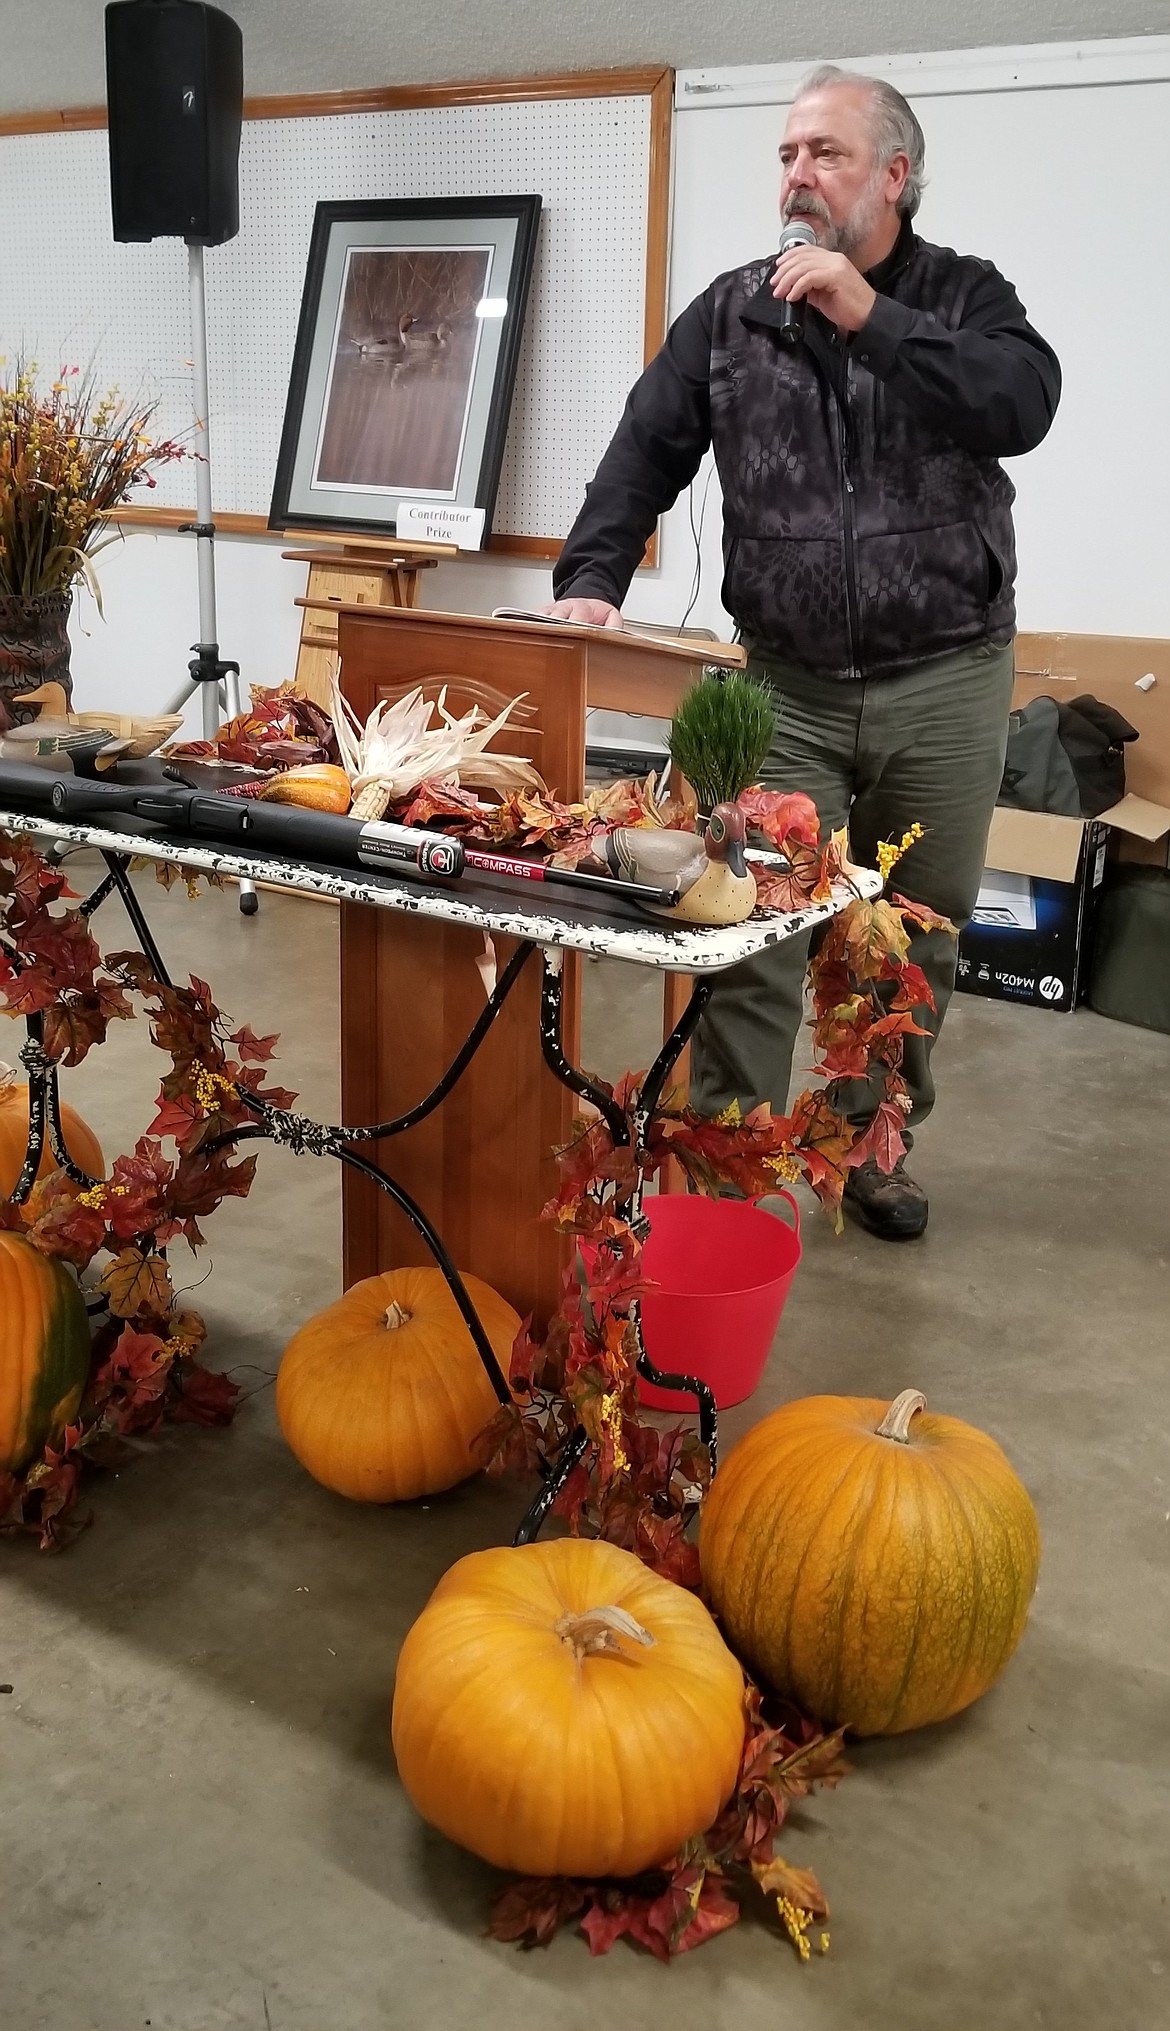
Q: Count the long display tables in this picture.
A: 1